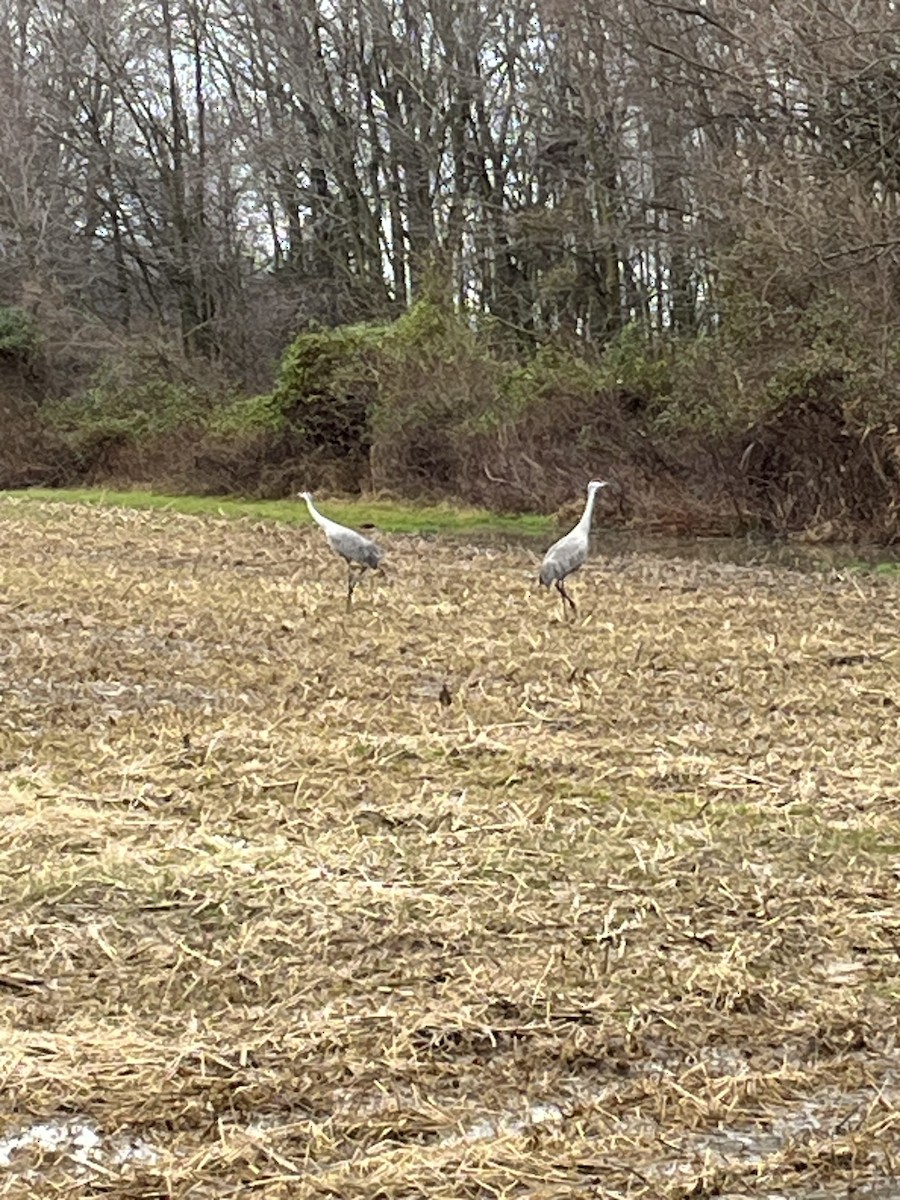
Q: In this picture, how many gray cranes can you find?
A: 2